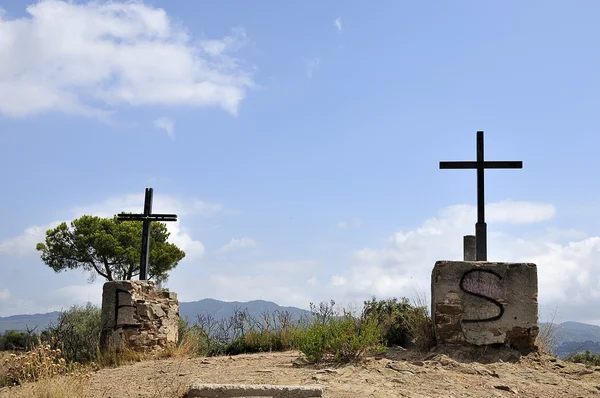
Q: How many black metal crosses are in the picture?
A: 2